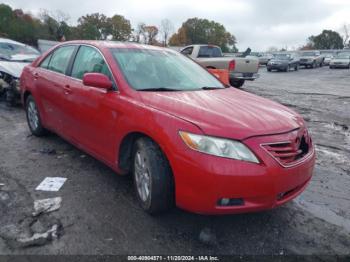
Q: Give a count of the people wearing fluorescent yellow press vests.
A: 0